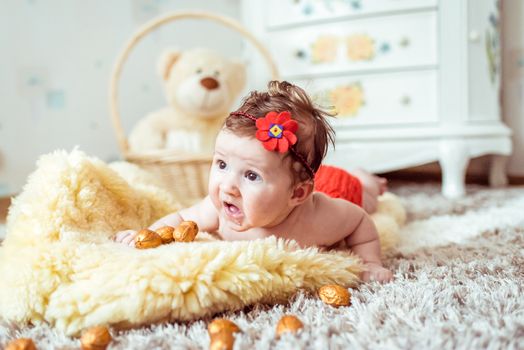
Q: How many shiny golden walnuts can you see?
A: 9